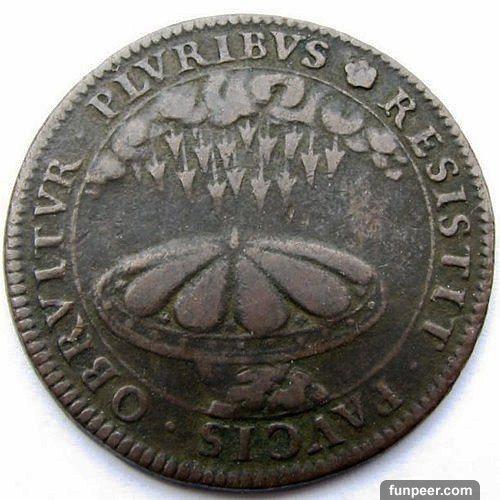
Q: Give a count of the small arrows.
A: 14